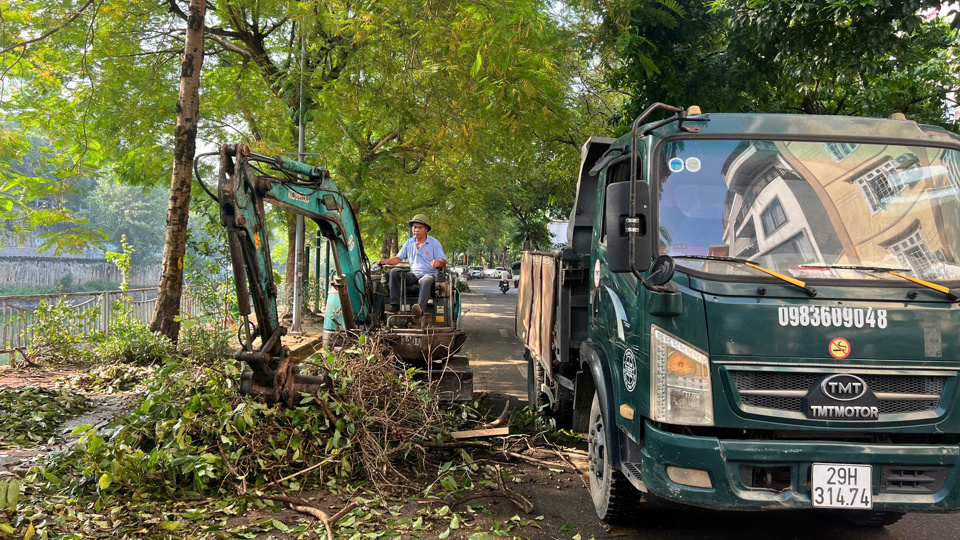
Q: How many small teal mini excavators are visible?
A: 1